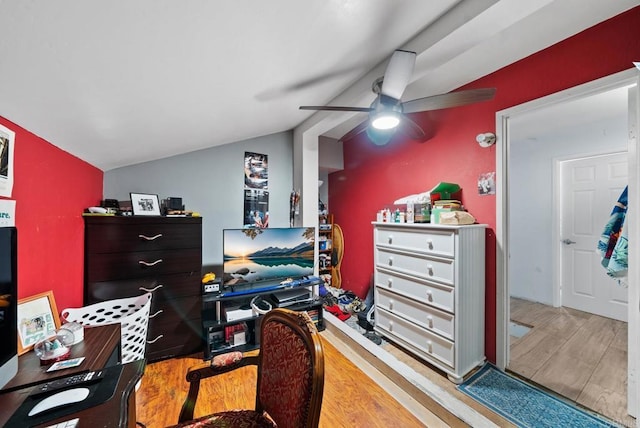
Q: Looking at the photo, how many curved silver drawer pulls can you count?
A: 5